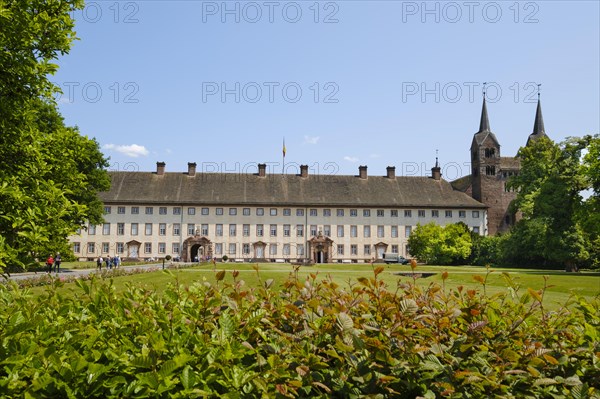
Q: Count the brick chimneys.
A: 7